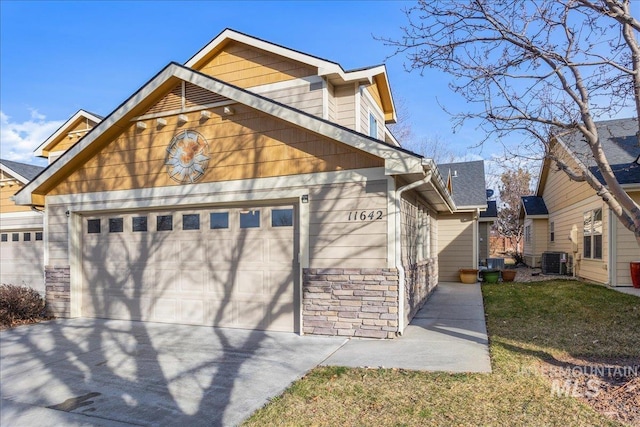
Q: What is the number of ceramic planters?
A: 4